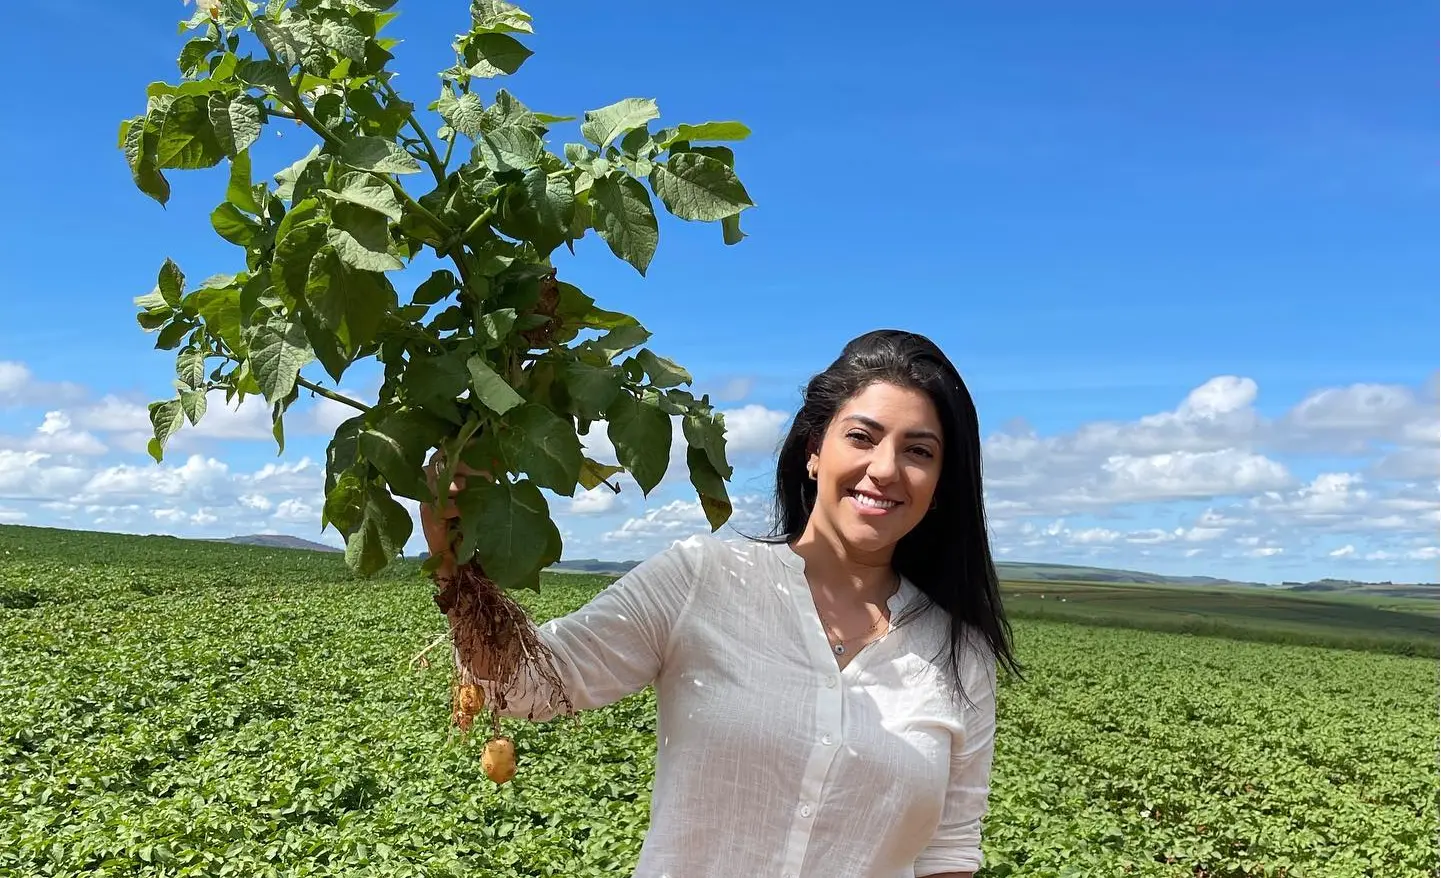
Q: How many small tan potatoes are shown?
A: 2